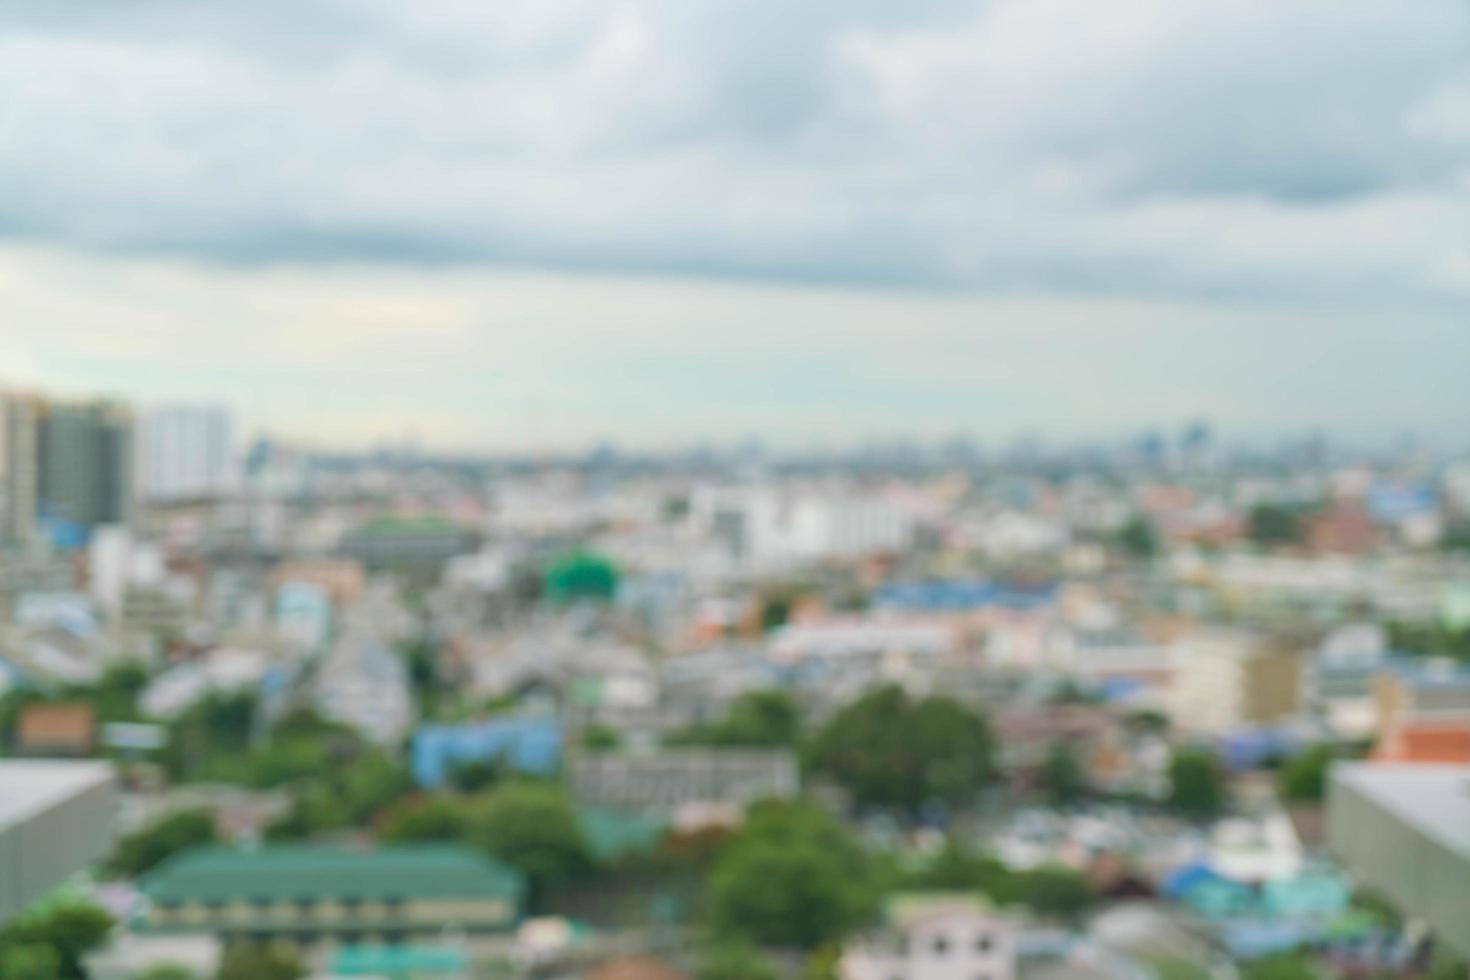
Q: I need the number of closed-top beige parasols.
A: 0